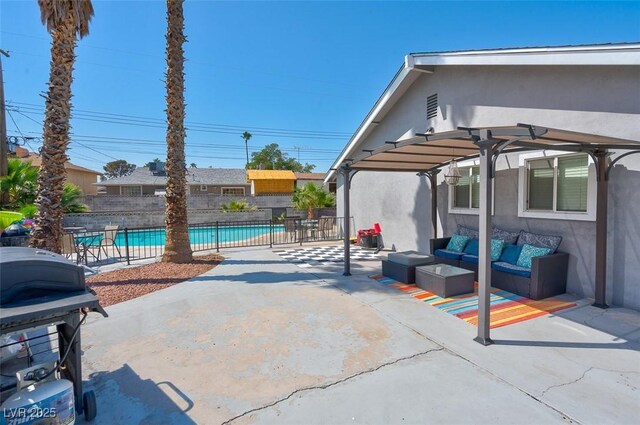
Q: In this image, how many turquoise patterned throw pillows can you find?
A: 3